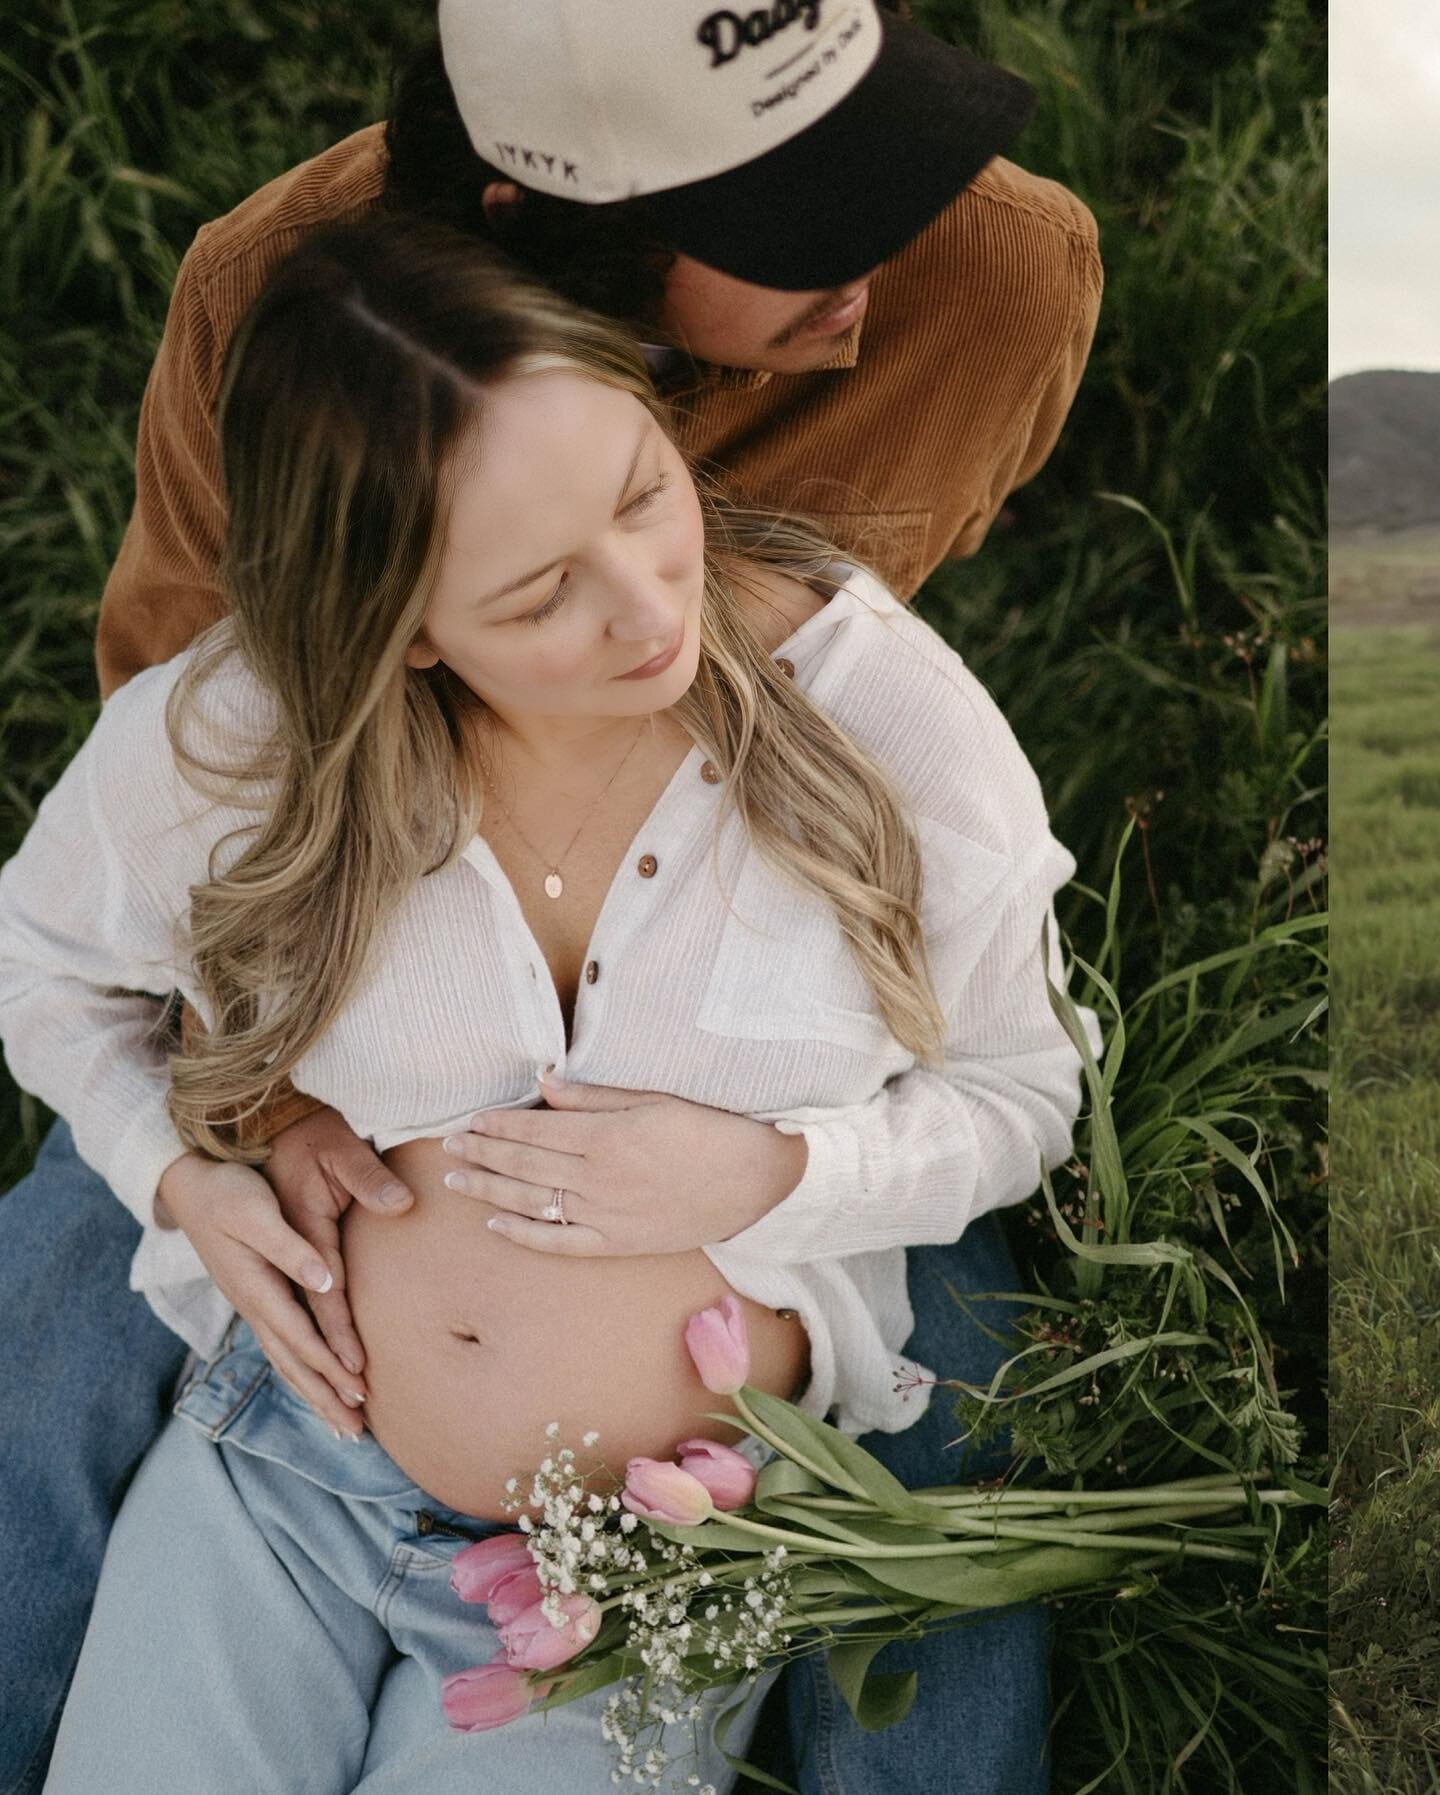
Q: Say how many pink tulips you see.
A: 7